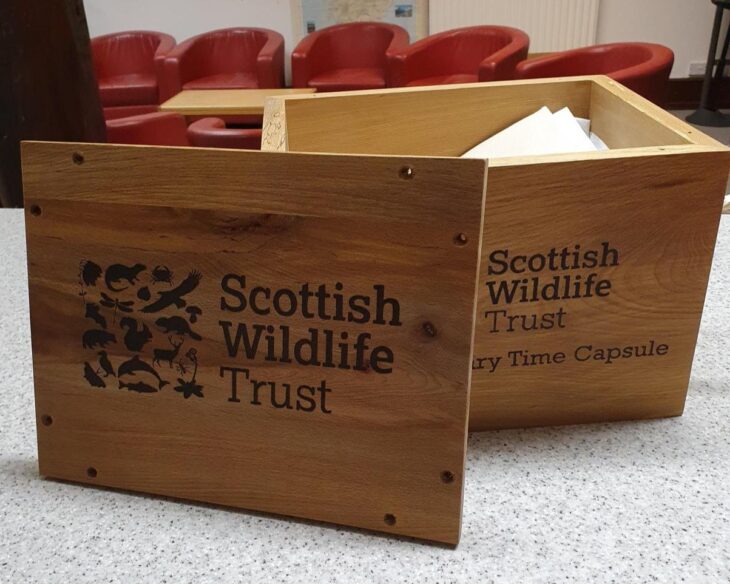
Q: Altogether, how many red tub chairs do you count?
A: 7